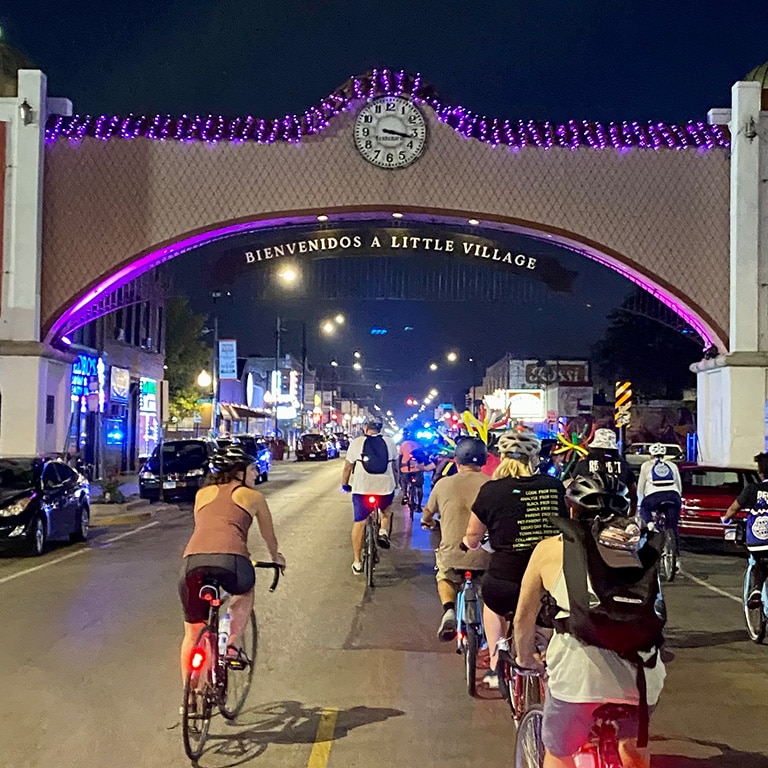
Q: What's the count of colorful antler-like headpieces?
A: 2